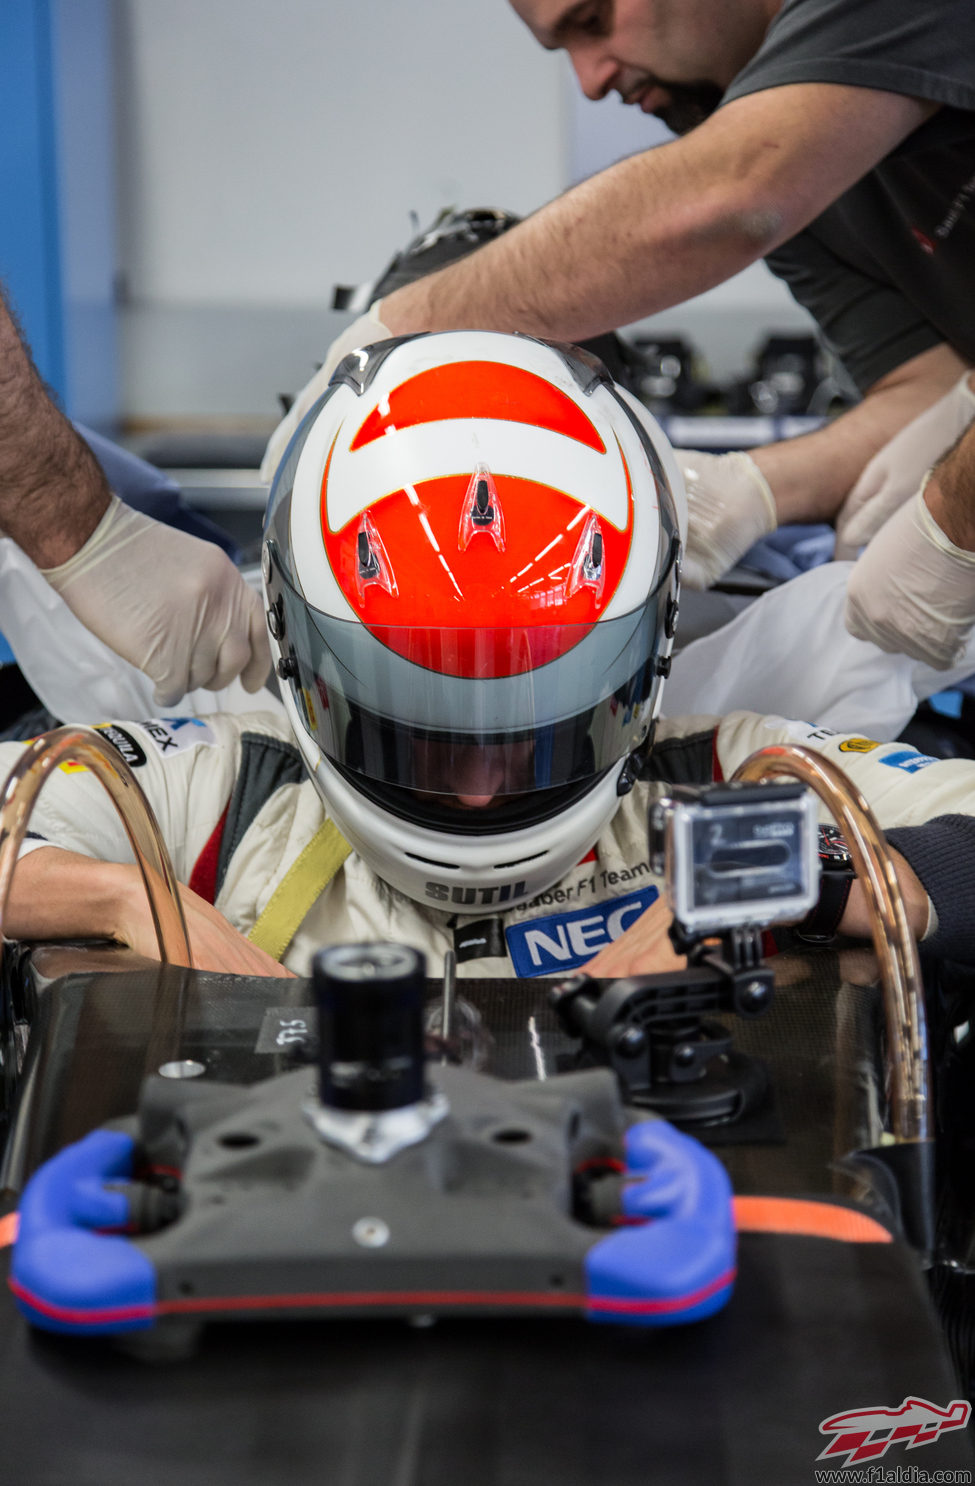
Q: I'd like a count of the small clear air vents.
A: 3